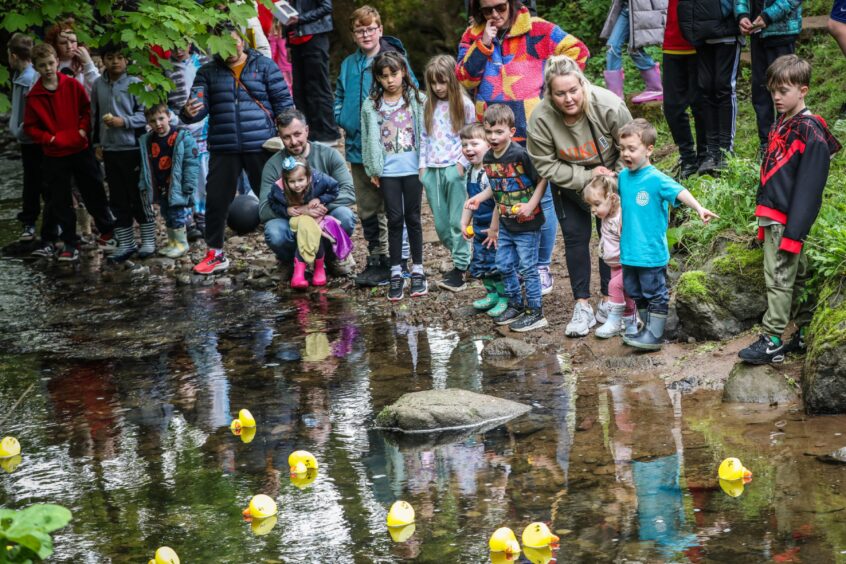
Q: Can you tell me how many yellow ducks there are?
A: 9